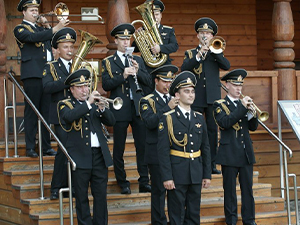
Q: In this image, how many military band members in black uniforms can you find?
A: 9